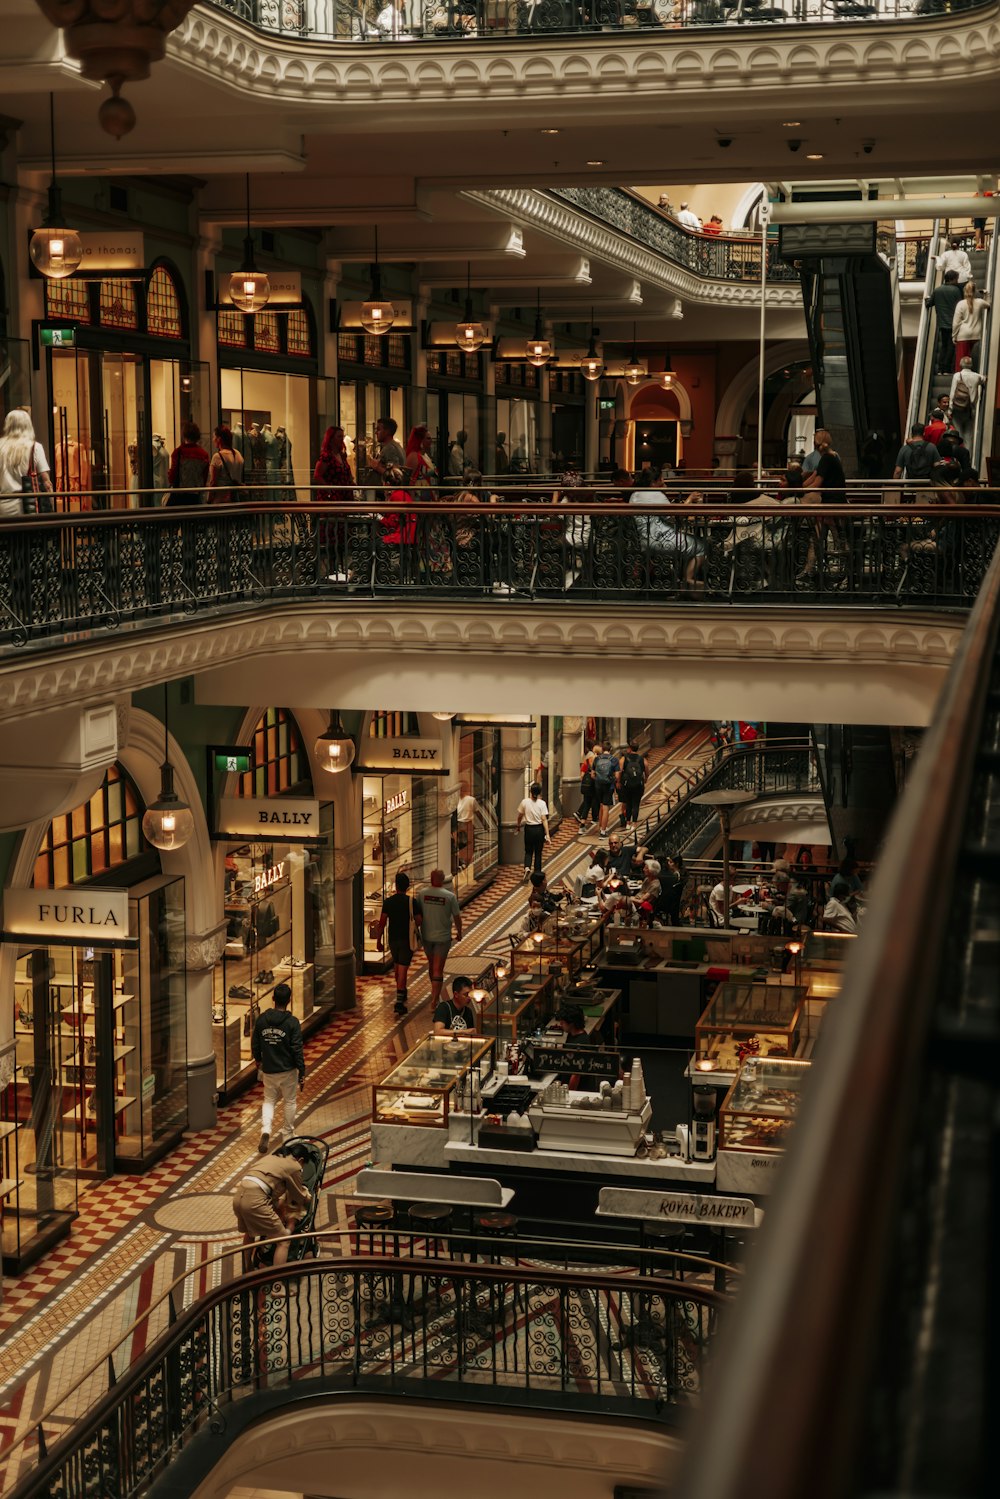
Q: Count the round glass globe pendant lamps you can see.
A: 11